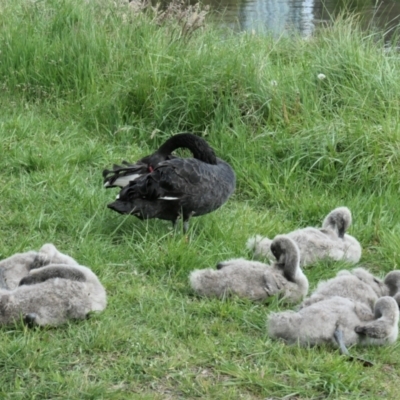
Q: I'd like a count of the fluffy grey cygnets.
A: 6